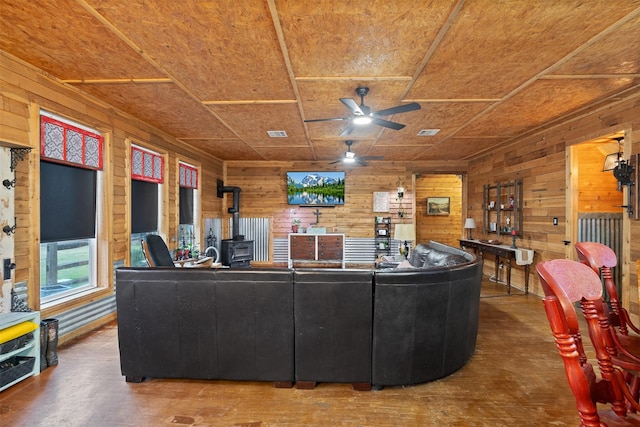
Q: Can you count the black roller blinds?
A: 3